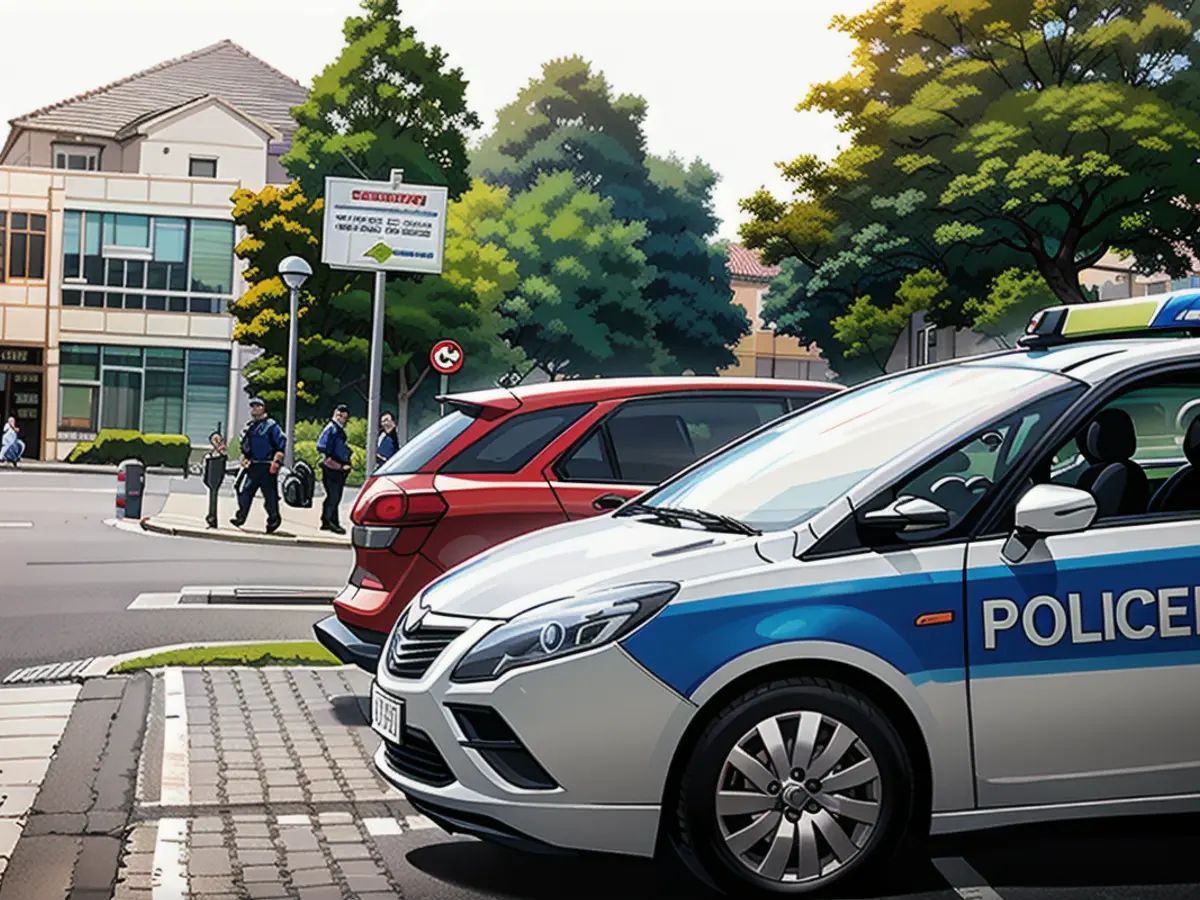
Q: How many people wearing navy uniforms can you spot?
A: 3